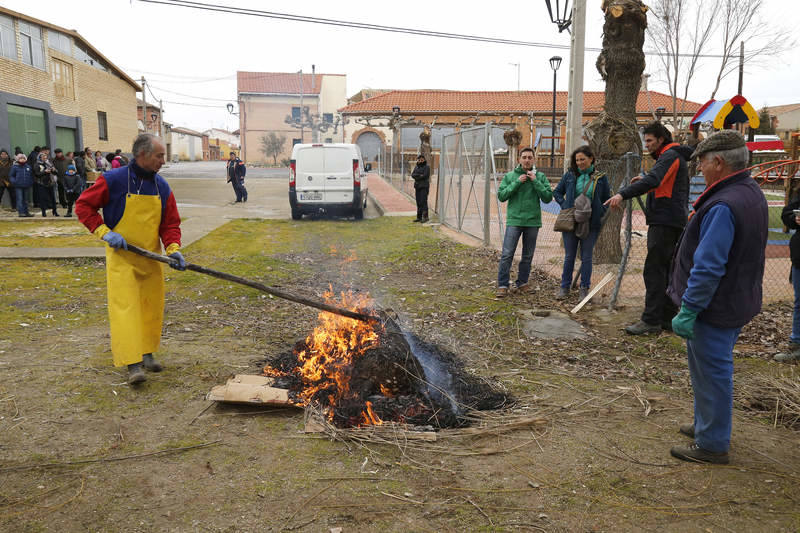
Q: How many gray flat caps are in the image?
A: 1